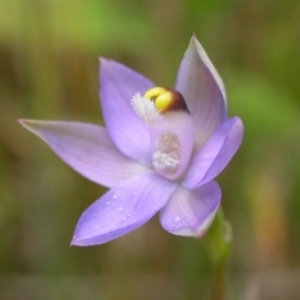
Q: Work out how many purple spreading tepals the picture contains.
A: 6